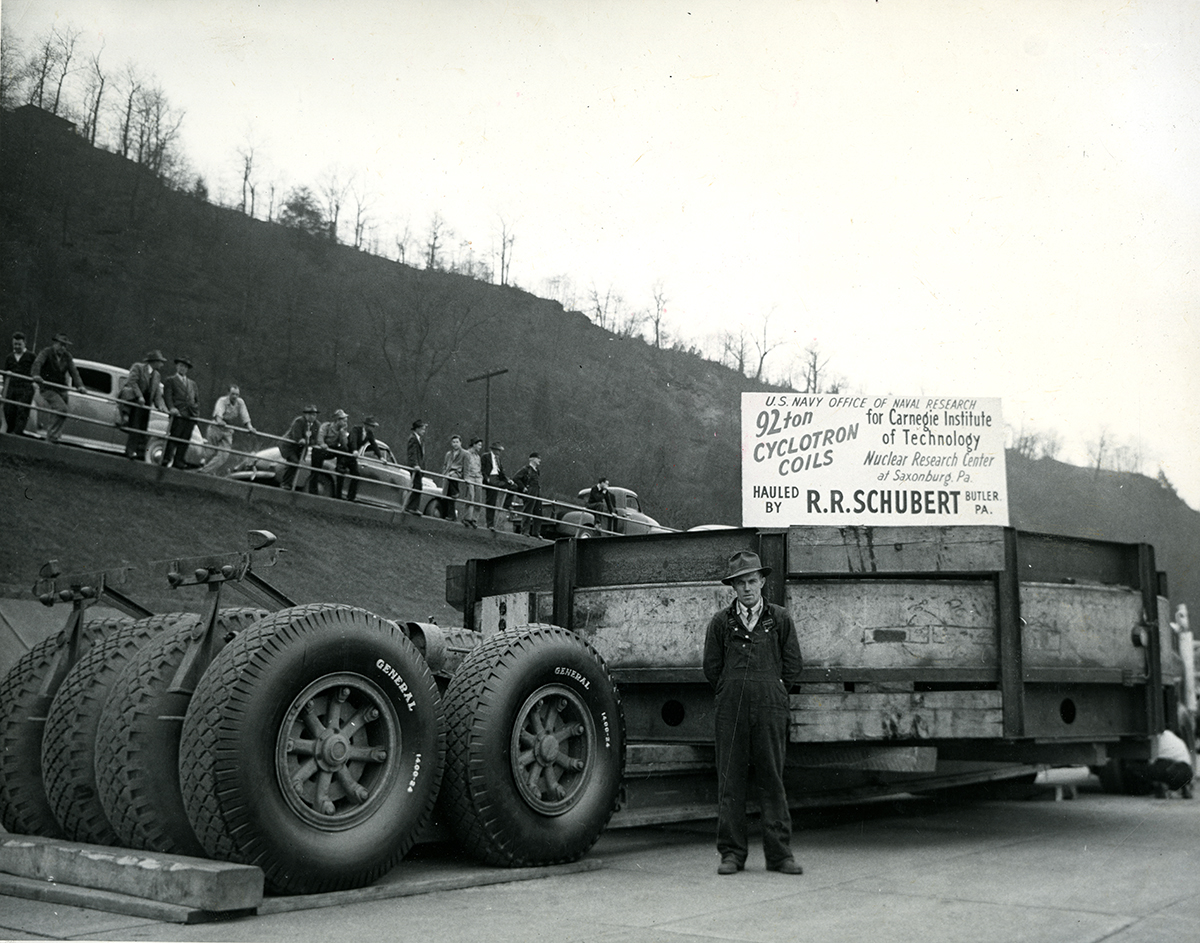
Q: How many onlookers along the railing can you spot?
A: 14